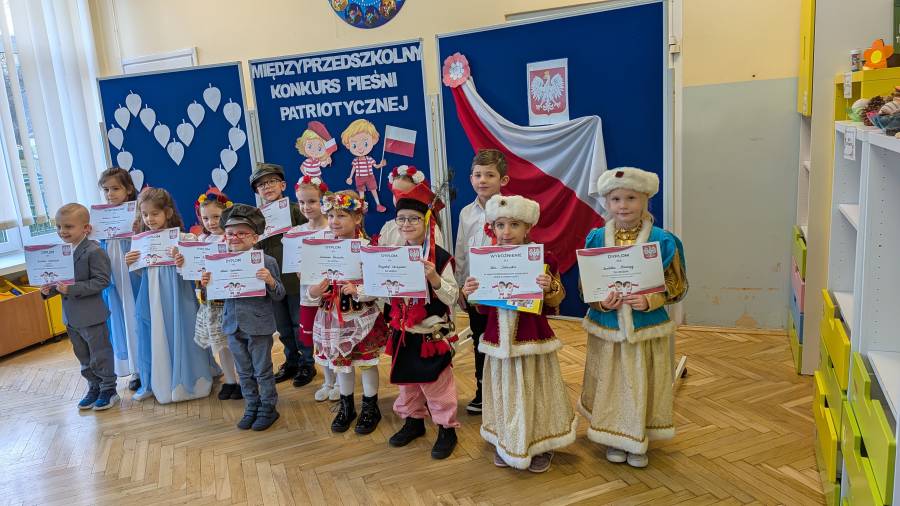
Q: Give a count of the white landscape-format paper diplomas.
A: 11